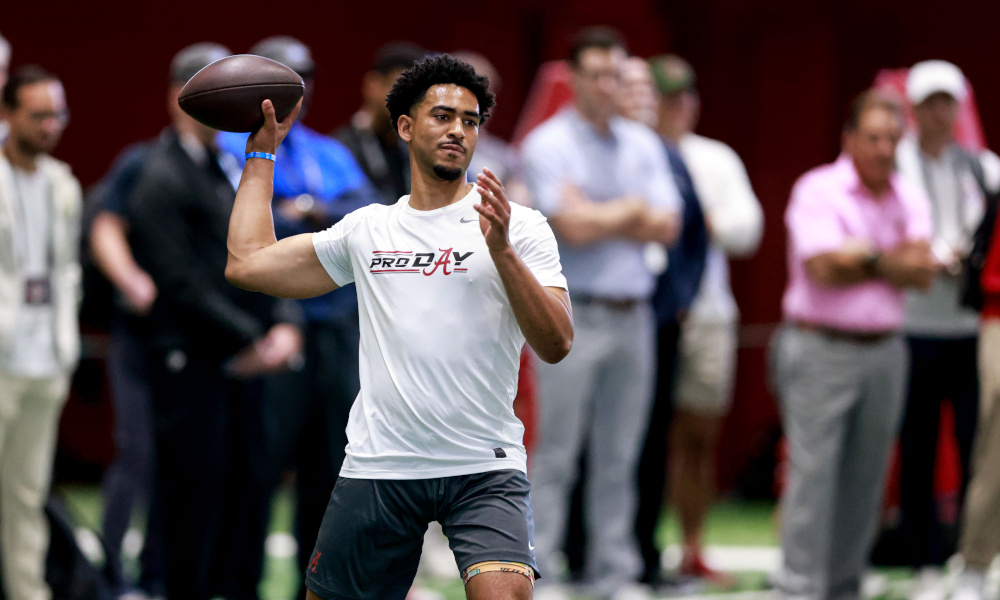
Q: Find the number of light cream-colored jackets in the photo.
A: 1